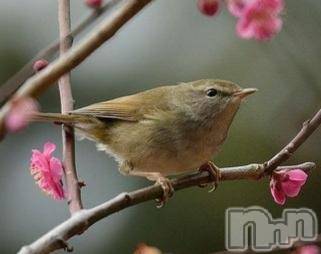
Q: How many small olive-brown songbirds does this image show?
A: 1